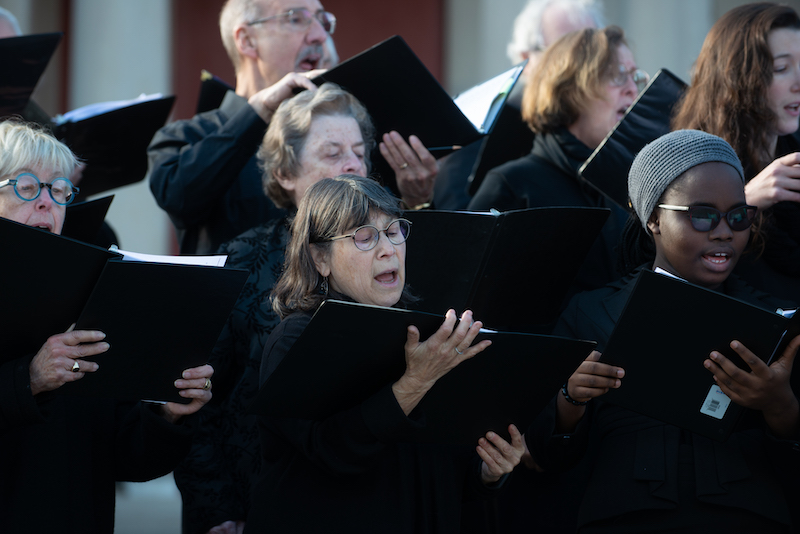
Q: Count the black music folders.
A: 11